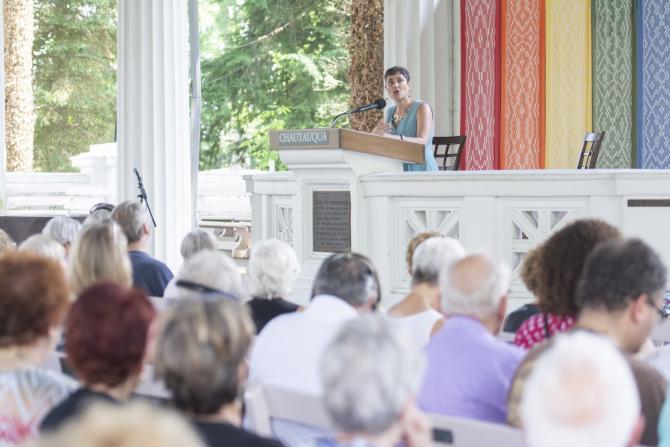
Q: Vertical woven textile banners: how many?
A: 5